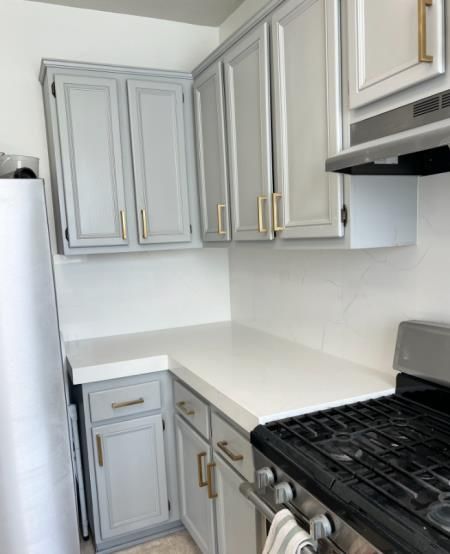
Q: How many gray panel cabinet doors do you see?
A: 9